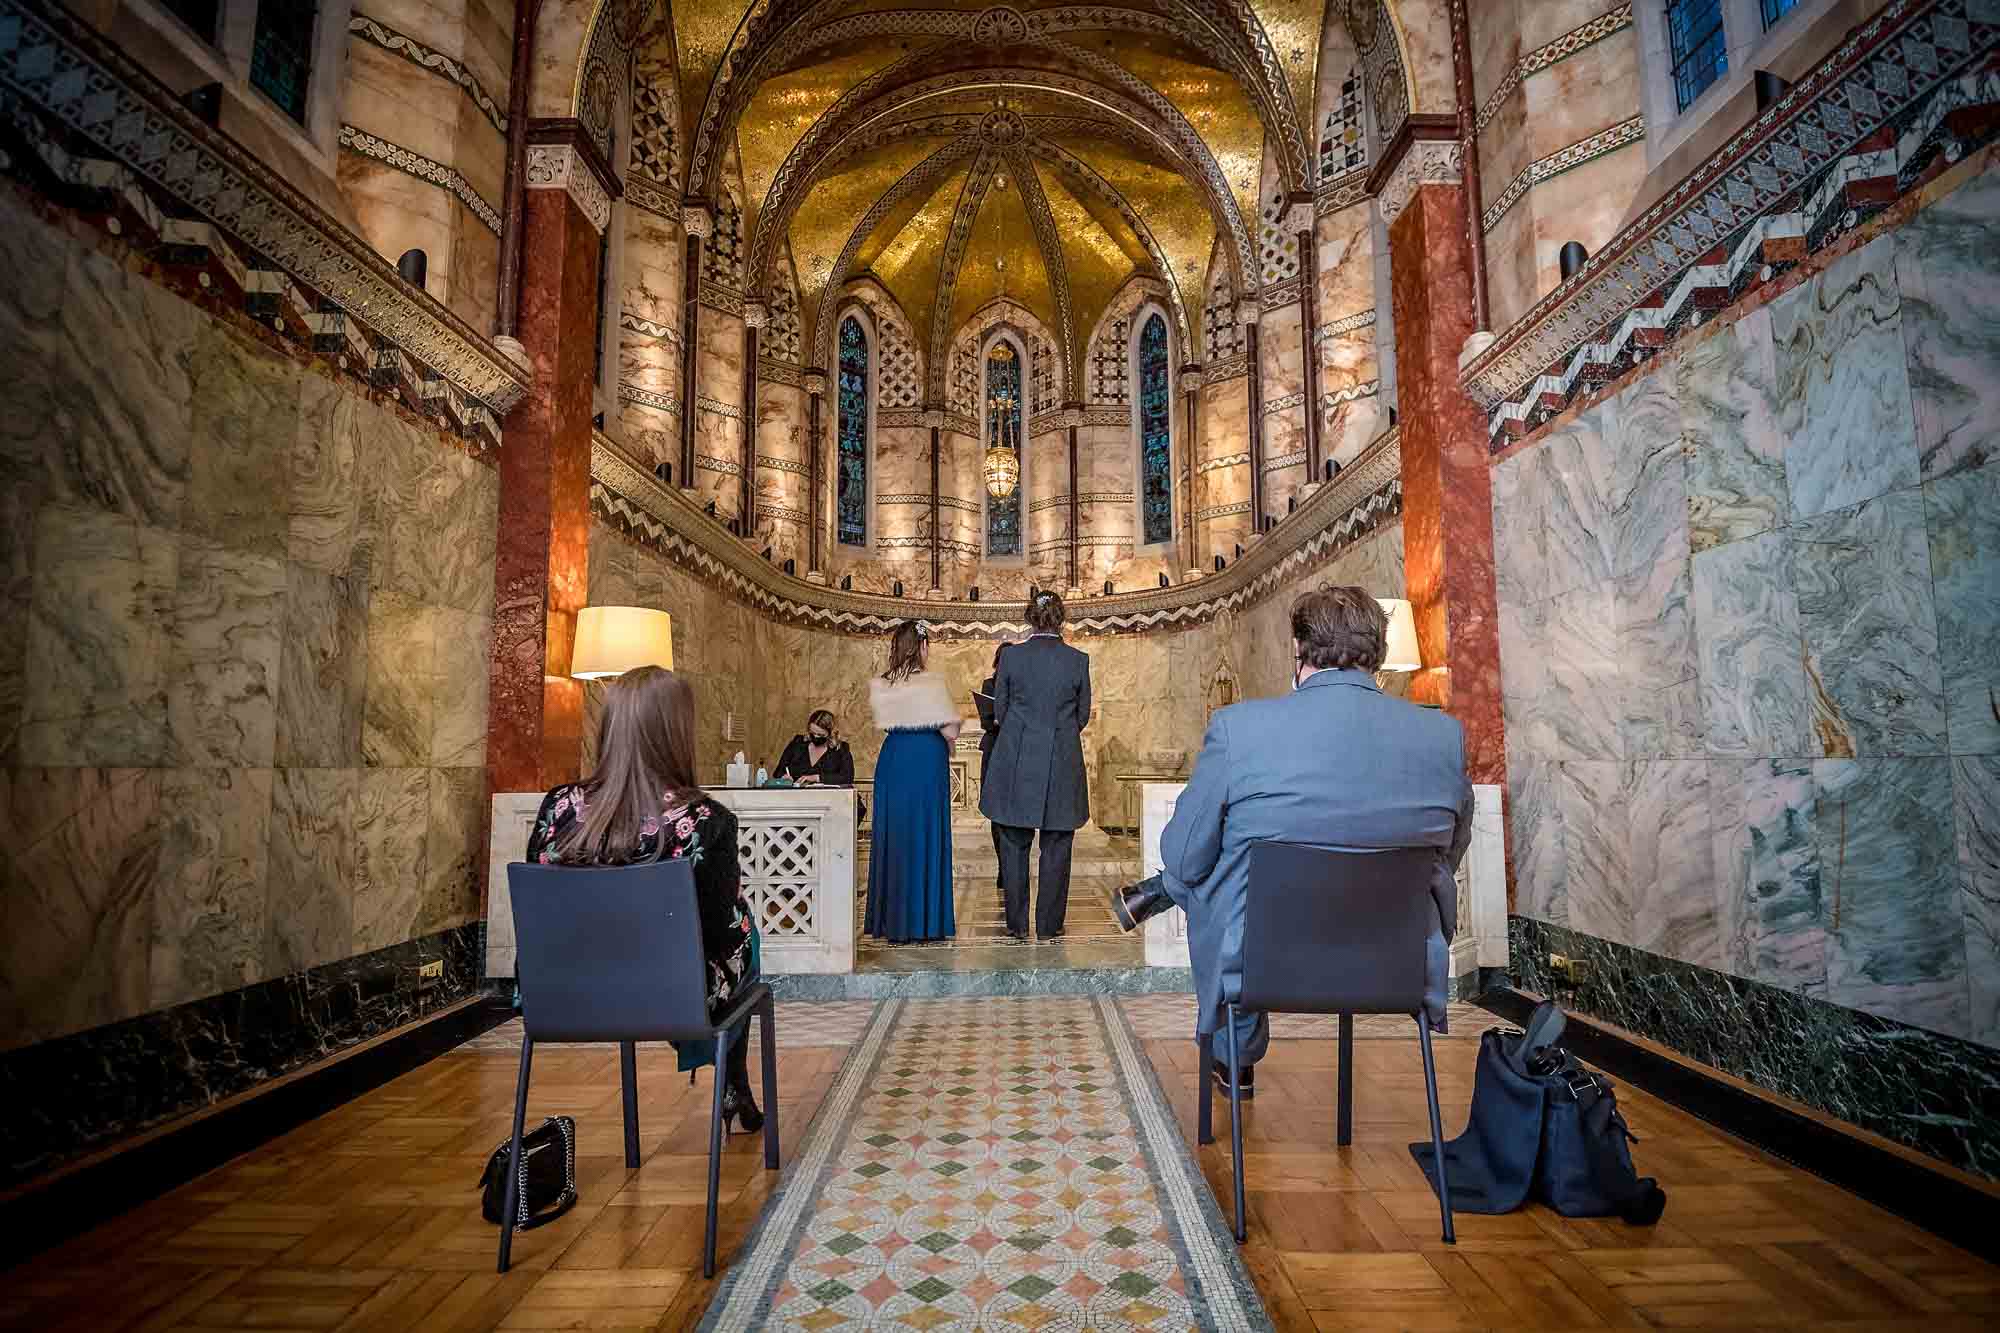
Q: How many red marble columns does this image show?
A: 2